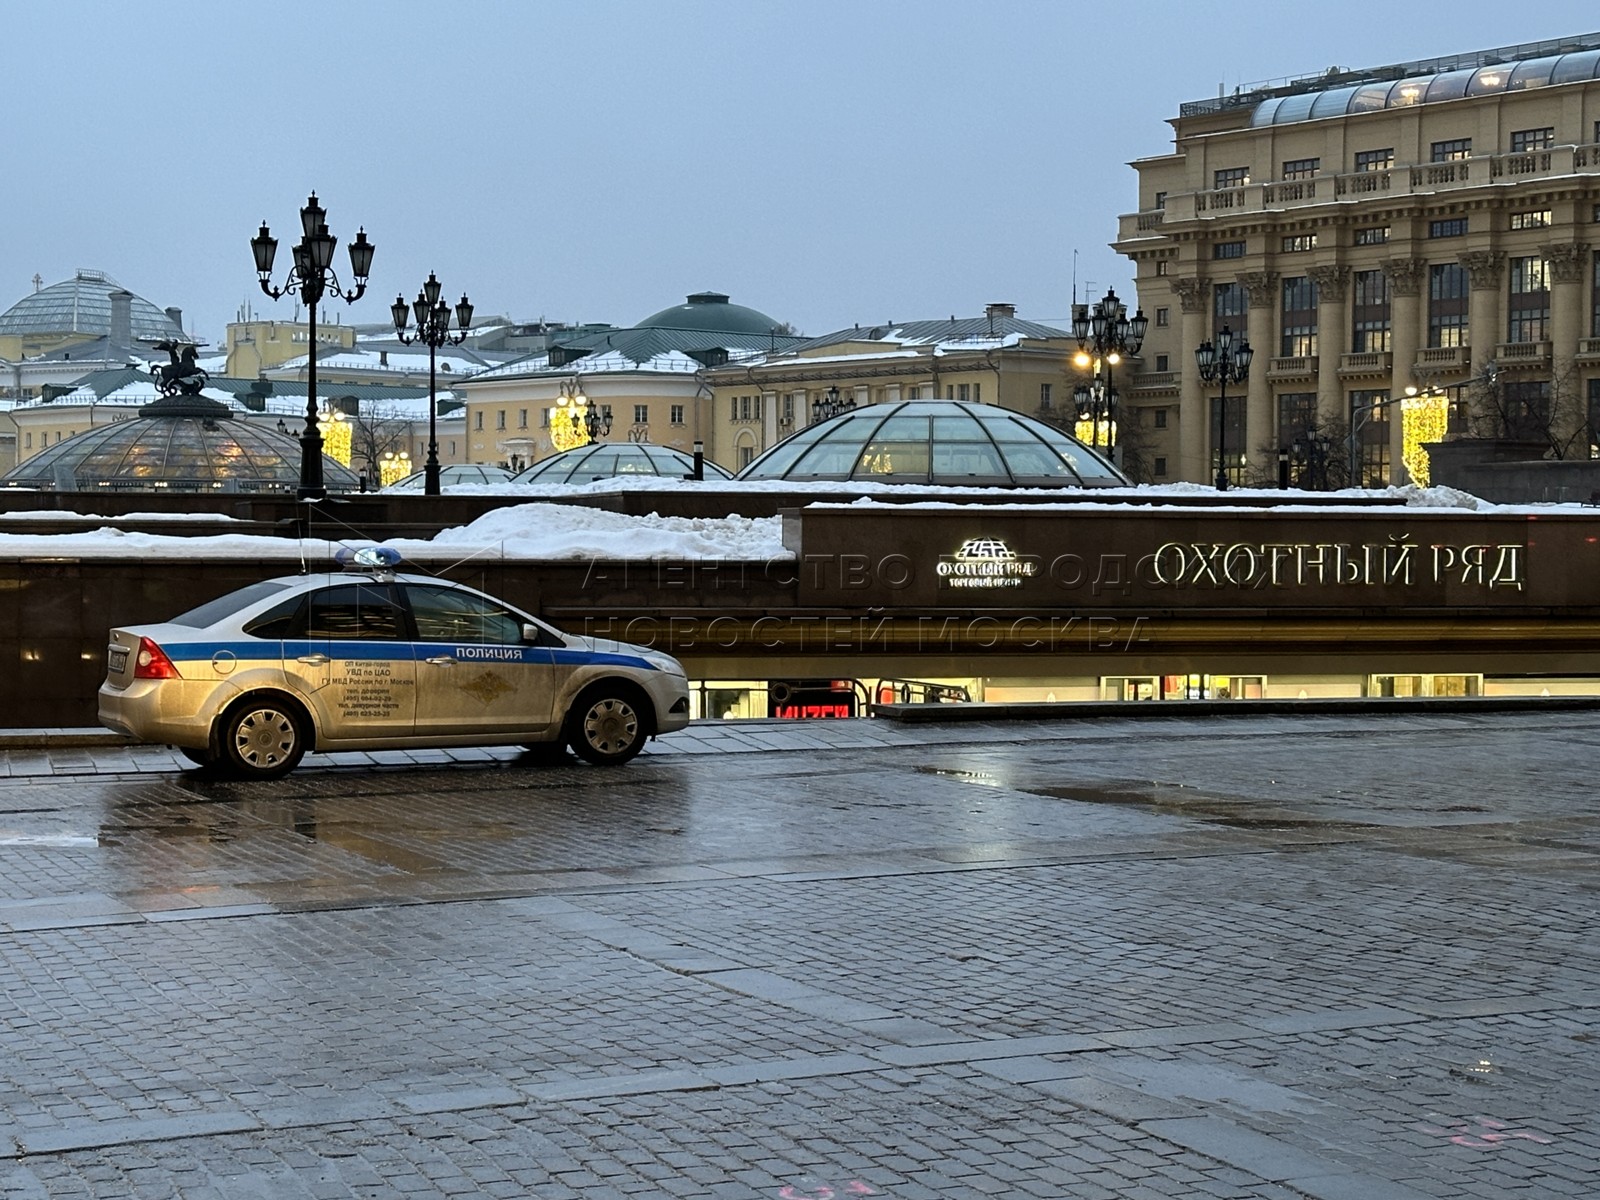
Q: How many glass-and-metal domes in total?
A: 5